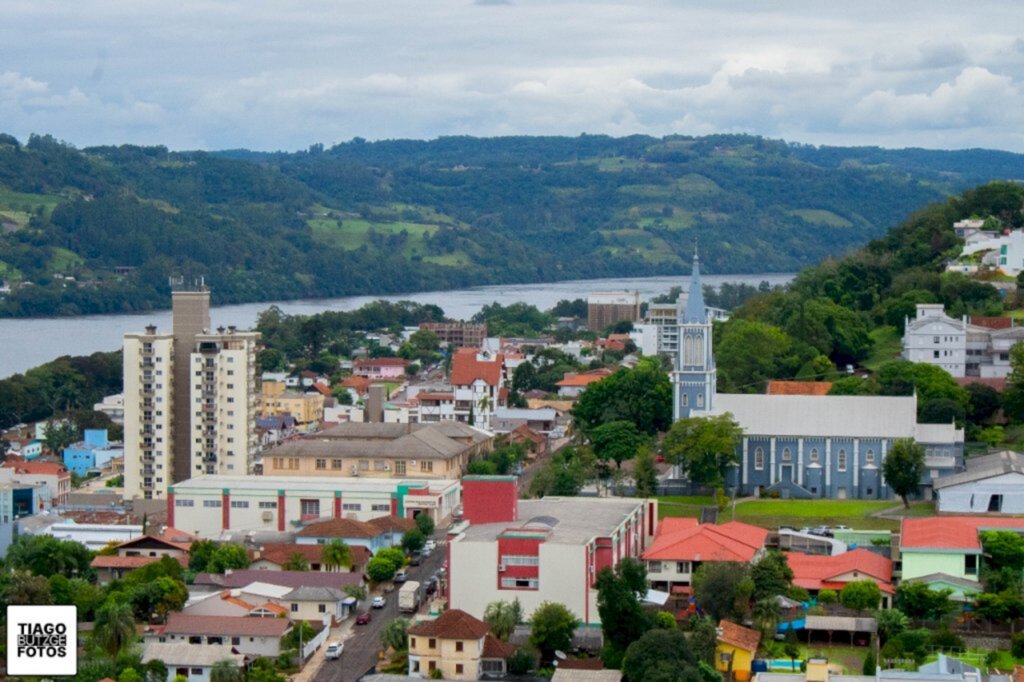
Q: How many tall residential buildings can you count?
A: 2